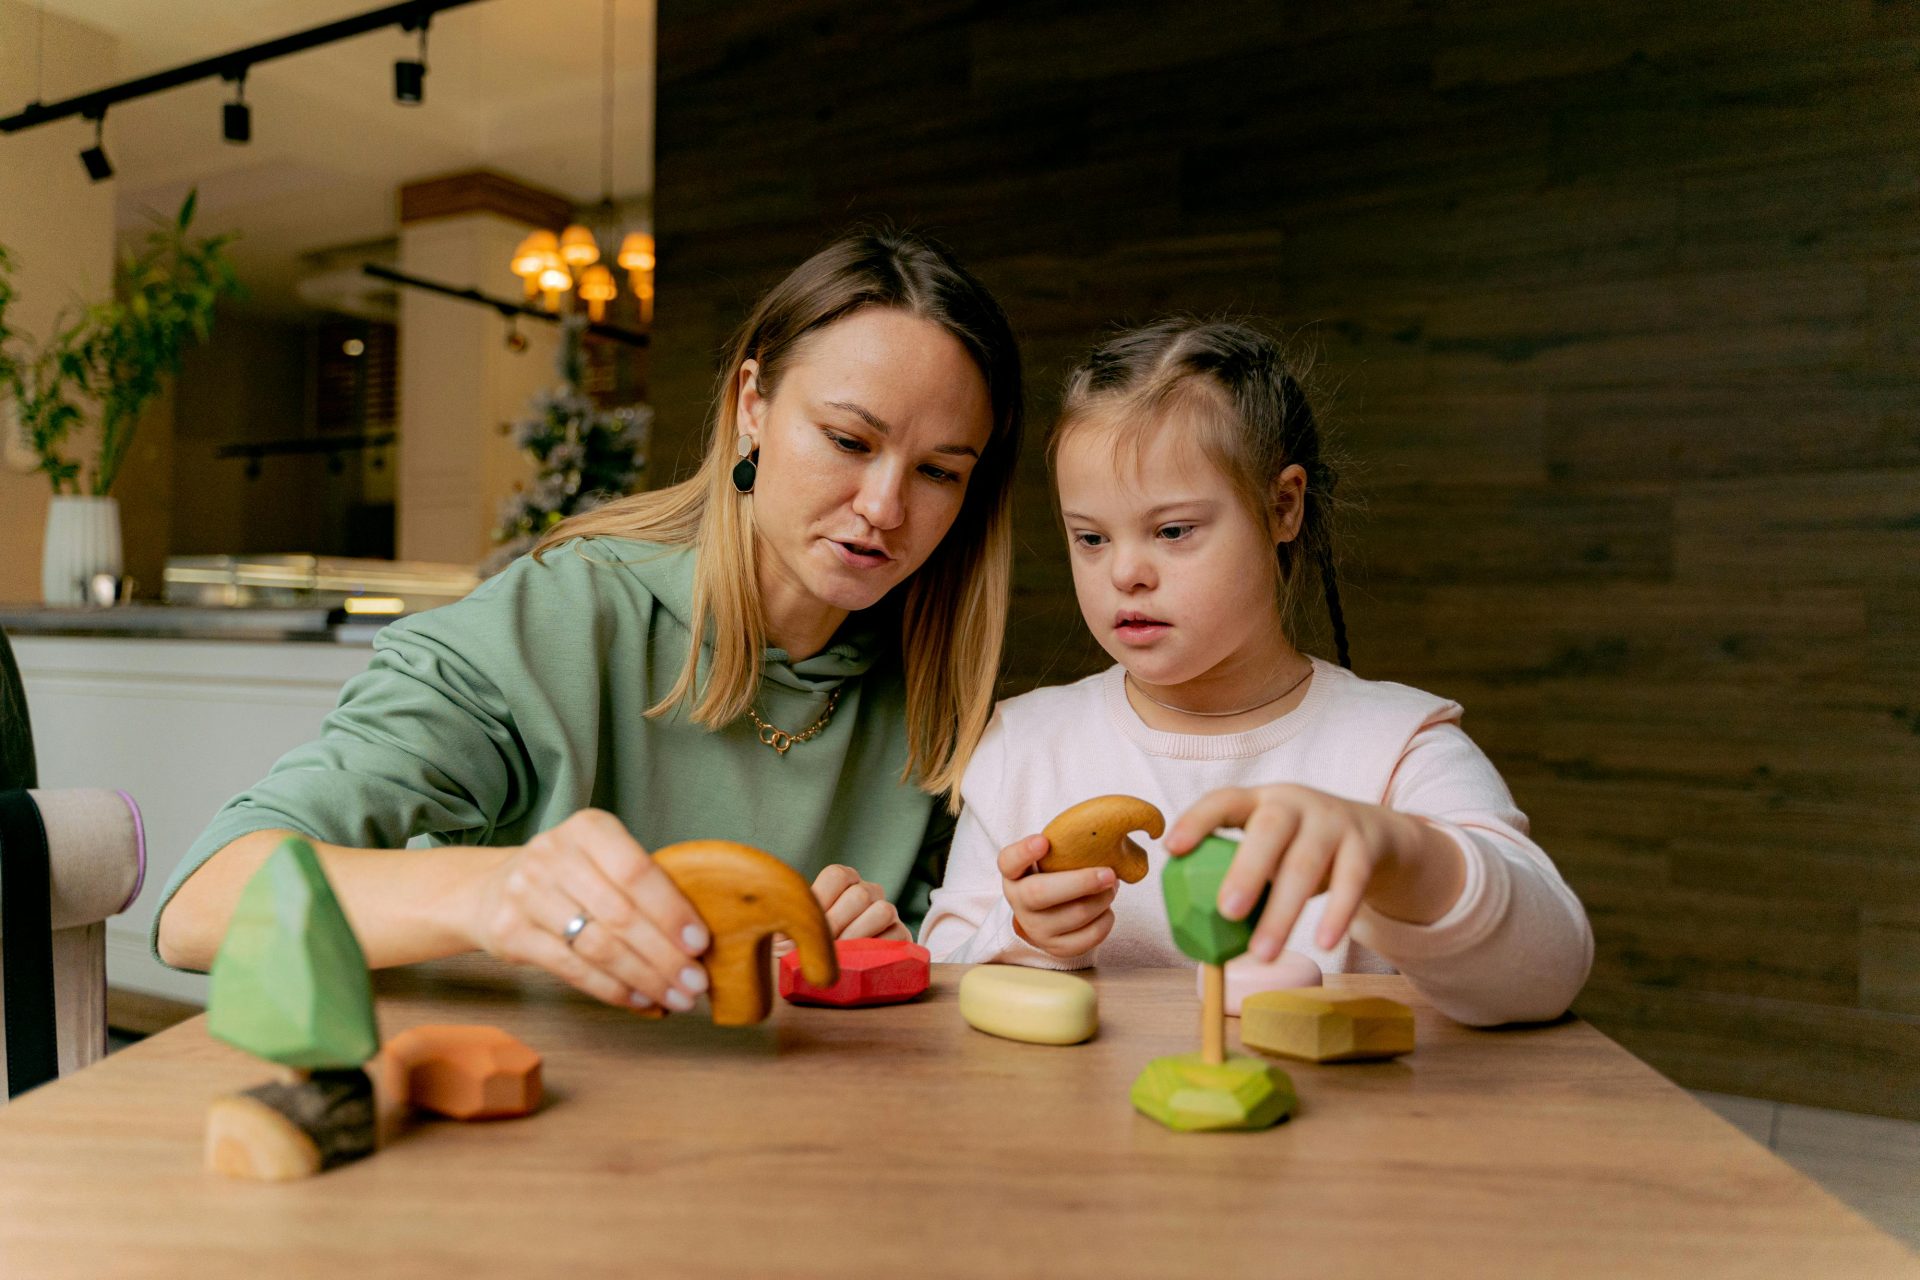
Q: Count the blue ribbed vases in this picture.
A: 0